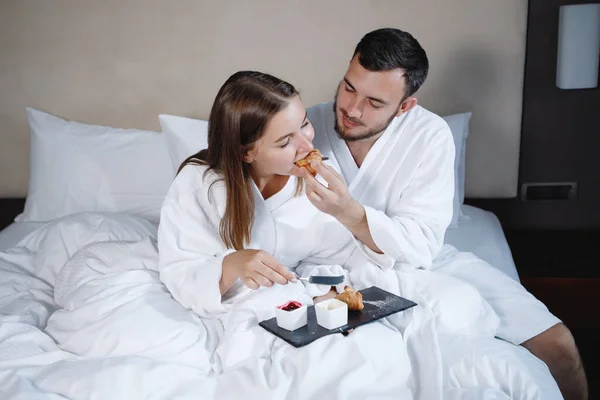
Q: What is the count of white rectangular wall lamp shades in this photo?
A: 1